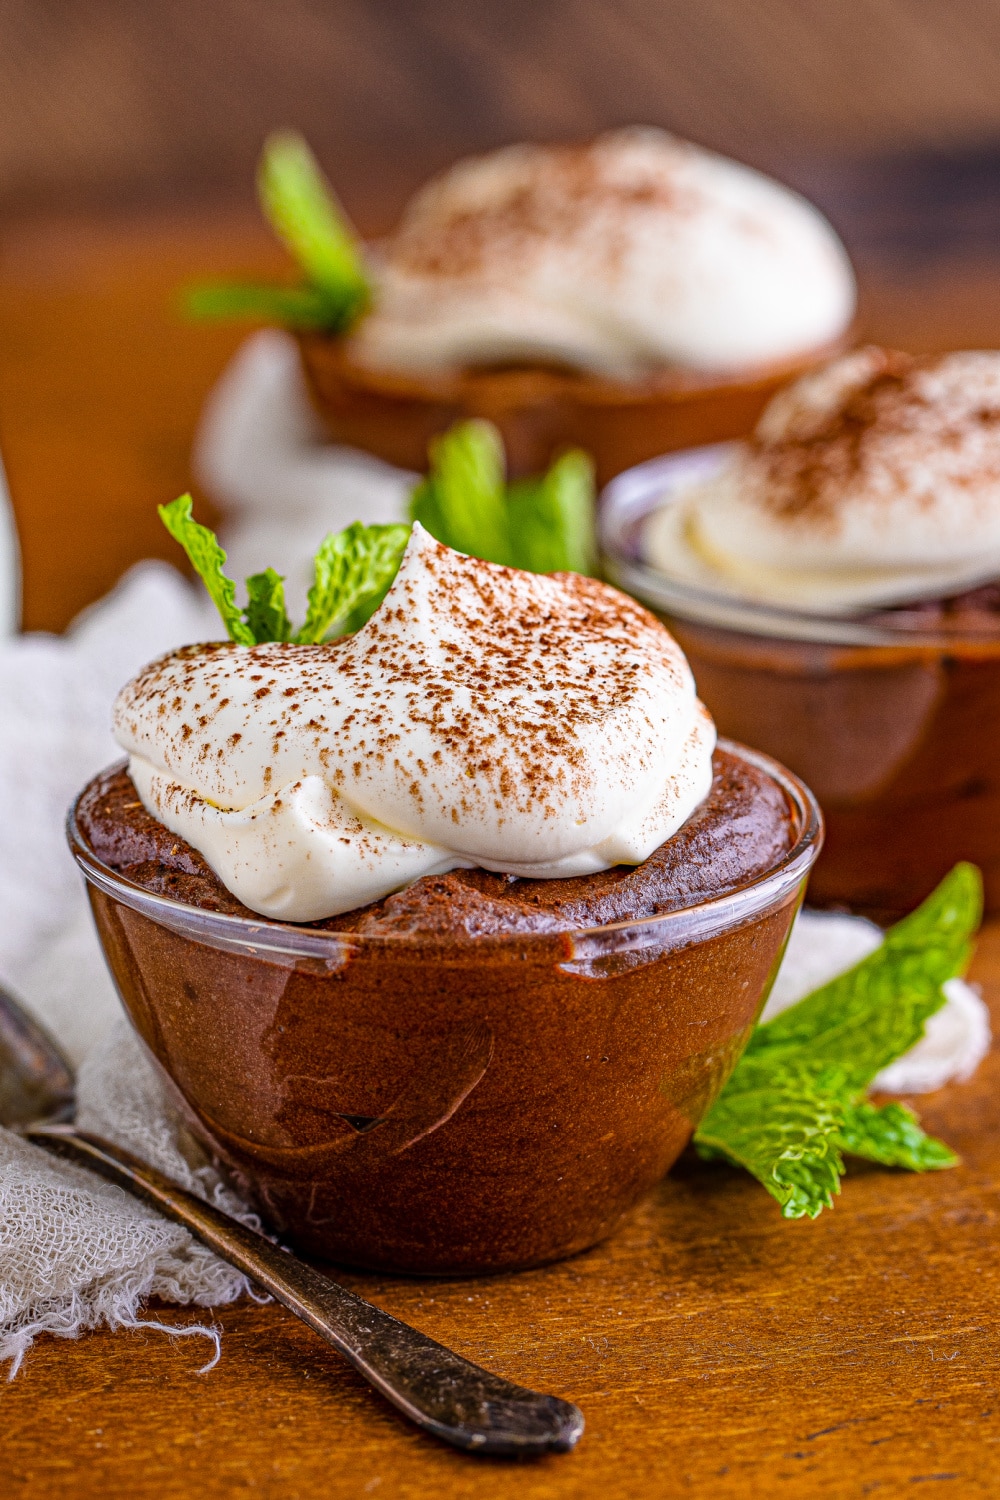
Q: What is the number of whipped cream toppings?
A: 3